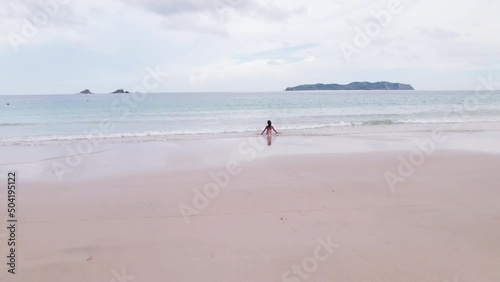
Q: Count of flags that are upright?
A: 0